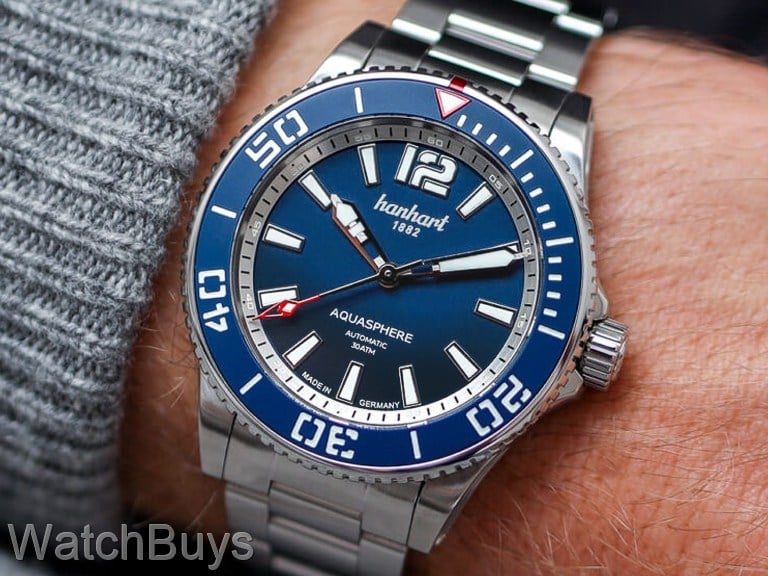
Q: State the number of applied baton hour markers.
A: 11